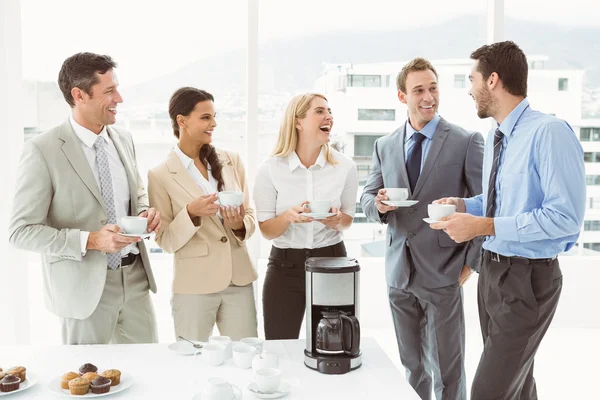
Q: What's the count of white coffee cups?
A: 10